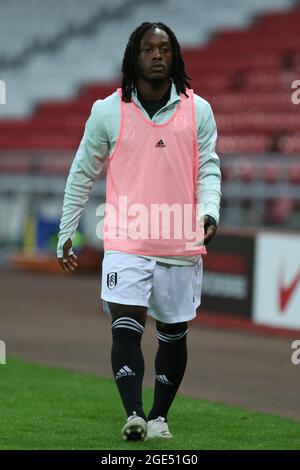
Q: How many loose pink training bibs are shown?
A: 1